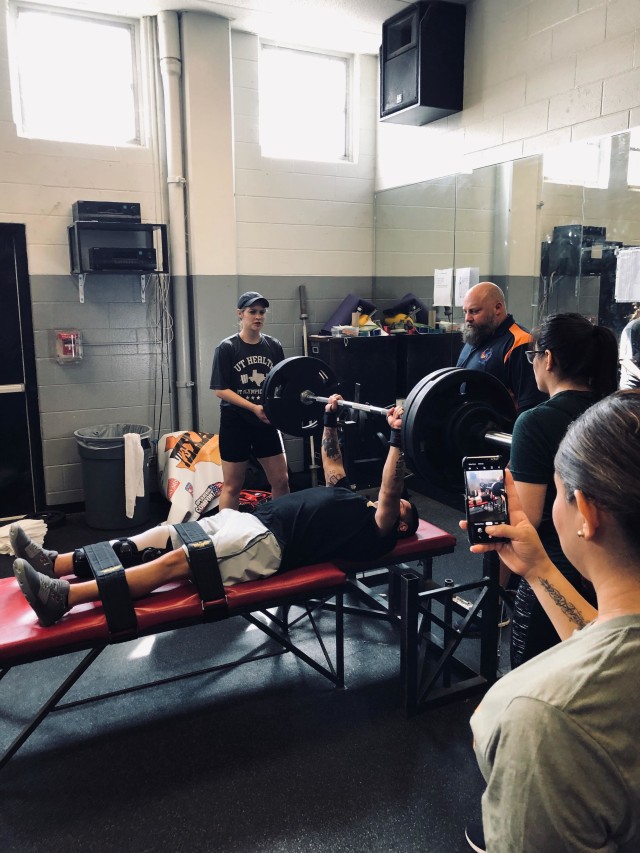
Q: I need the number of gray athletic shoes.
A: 2